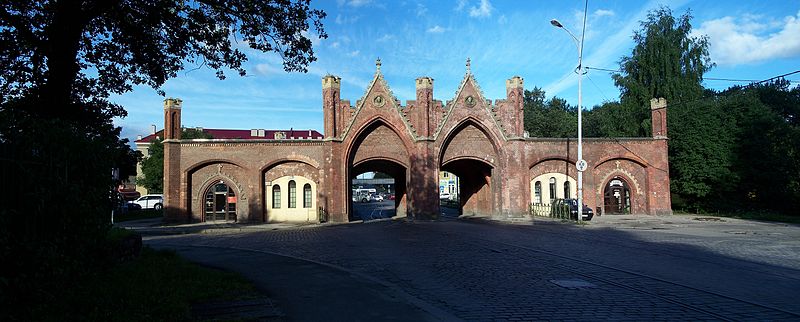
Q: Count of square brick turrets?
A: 5